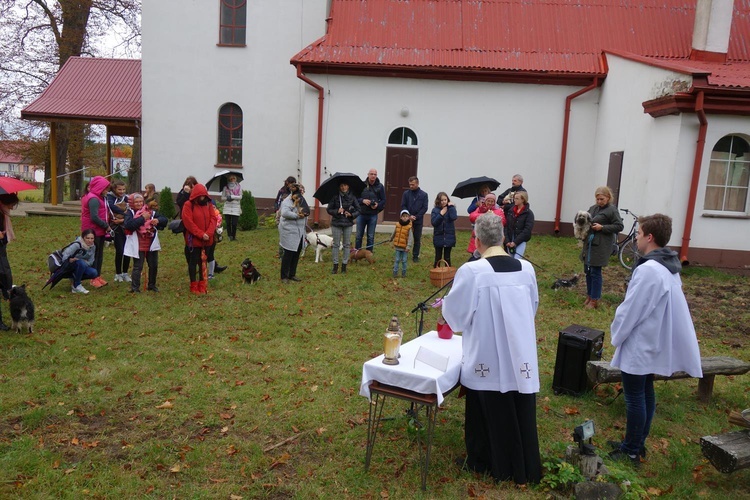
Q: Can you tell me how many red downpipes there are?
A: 3